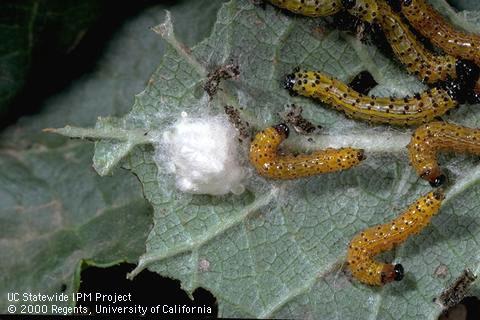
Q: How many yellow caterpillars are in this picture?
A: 7